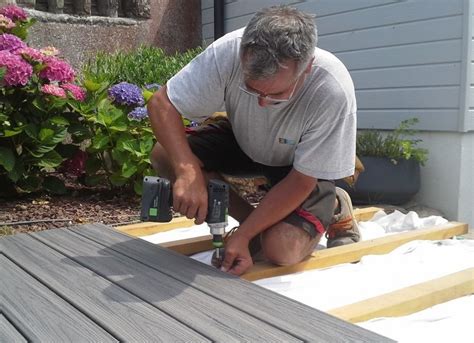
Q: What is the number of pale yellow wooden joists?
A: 4